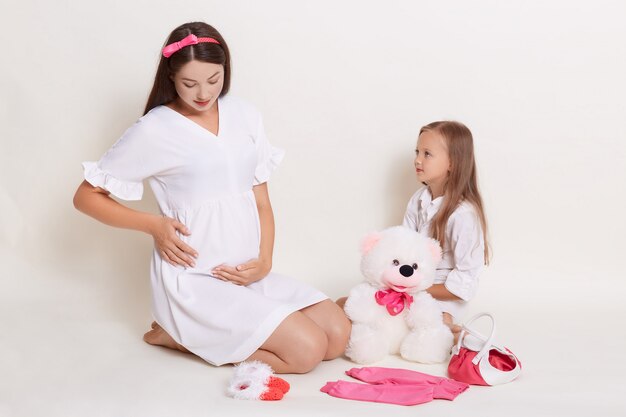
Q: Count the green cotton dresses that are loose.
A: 0